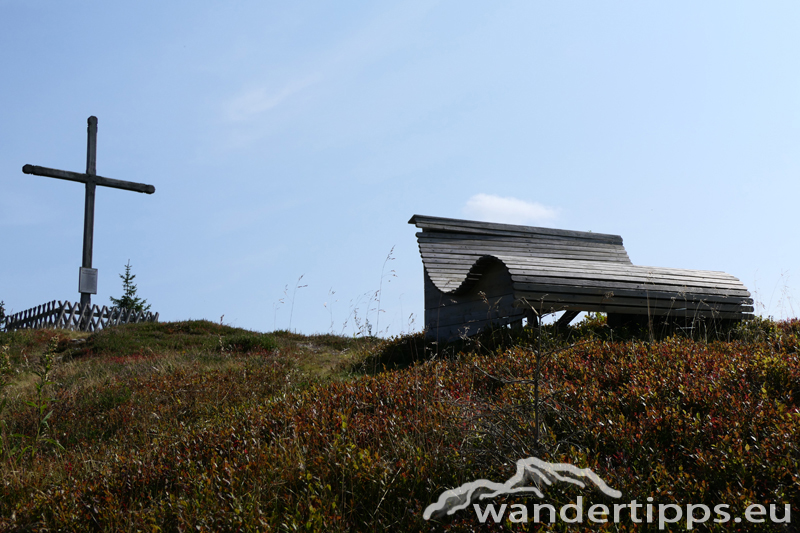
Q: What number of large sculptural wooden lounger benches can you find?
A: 1